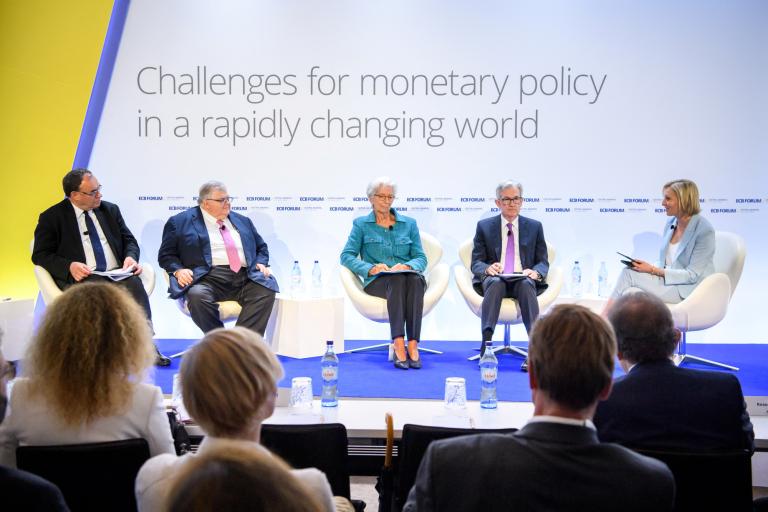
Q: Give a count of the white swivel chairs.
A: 5